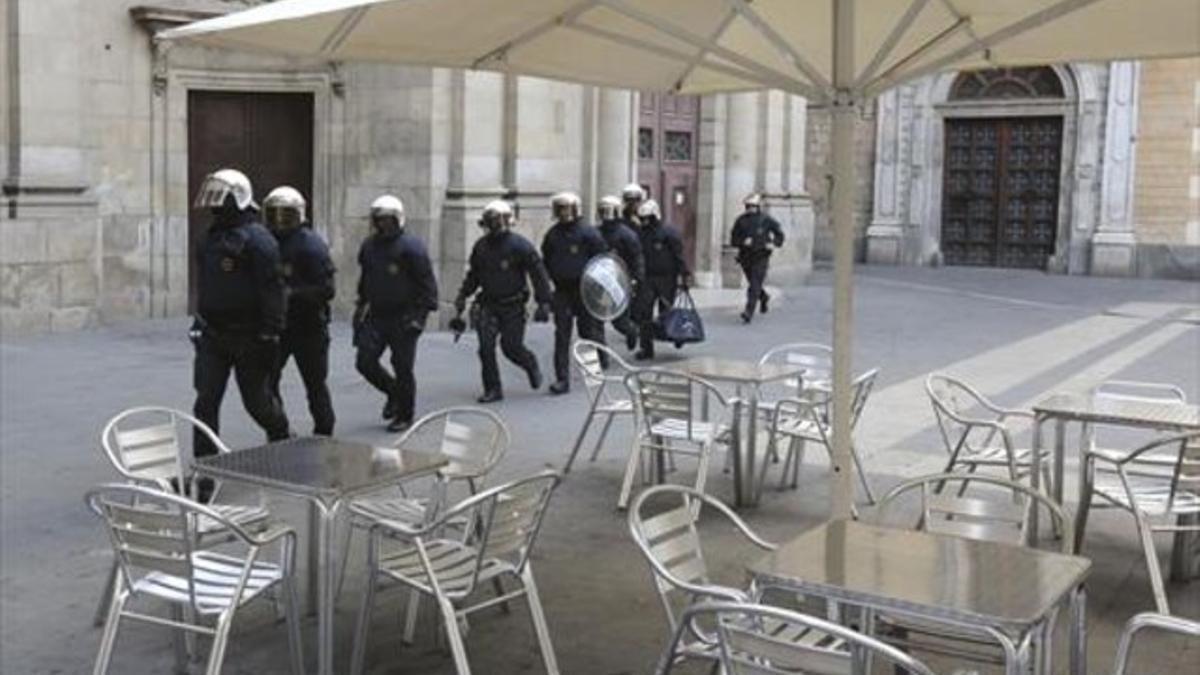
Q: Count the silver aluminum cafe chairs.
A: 15